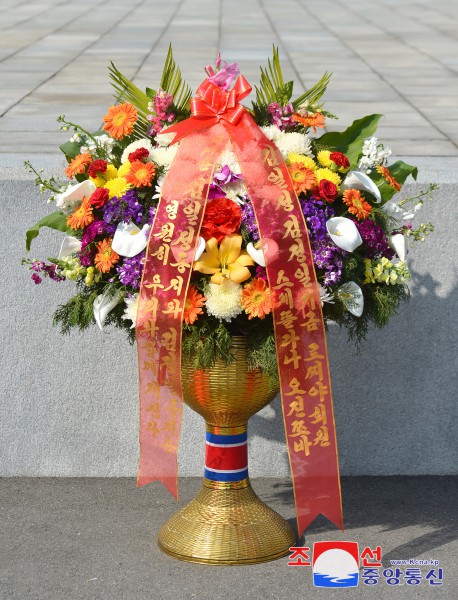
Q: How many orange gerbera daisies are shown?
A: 11